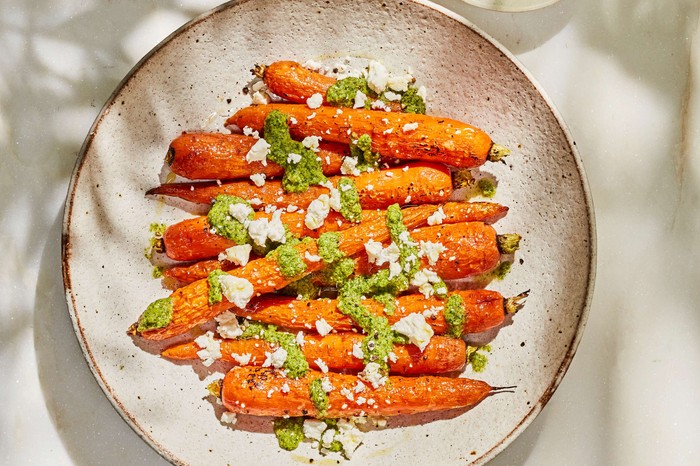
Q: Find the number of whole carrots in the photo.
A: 10